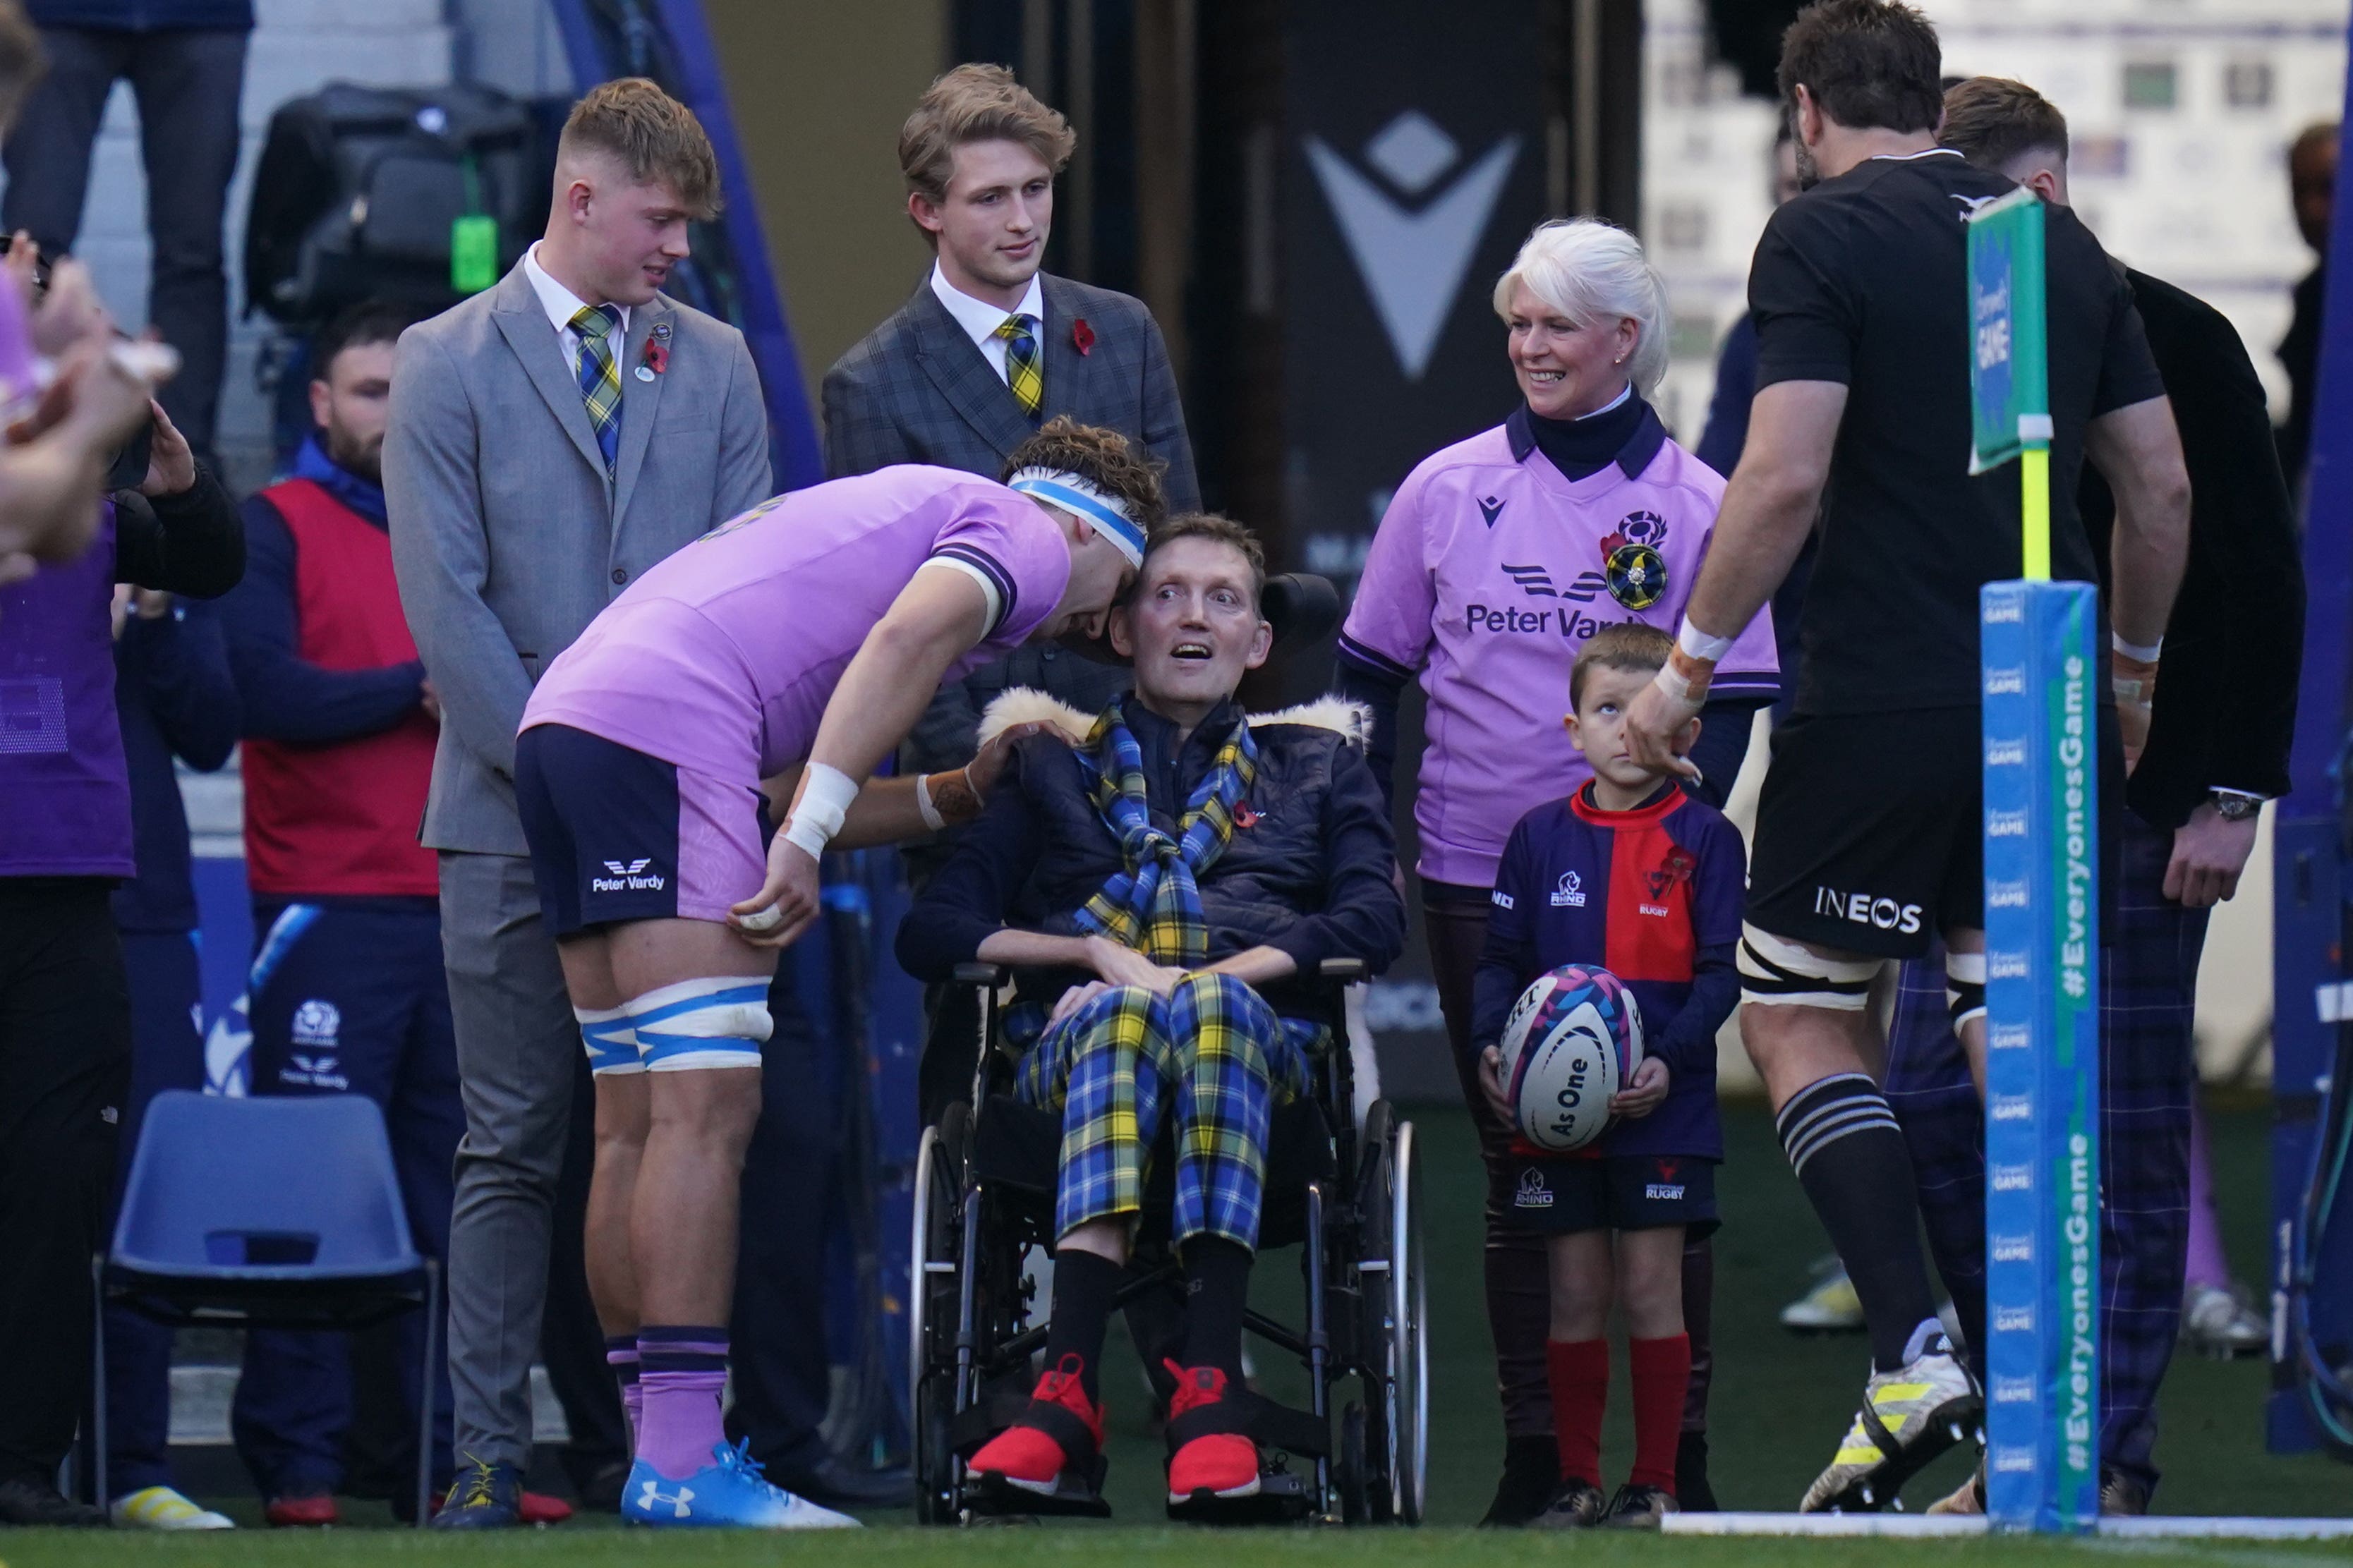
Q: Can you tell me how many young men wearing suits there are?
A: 2